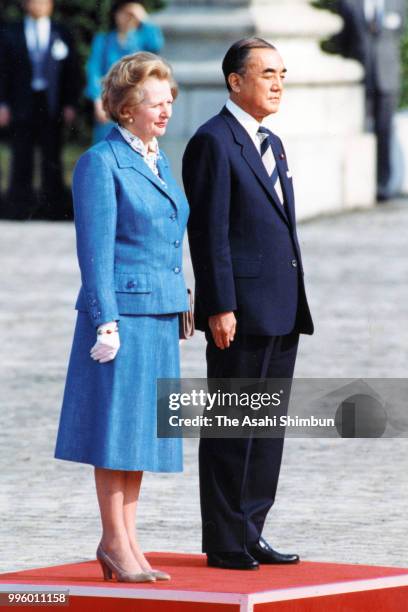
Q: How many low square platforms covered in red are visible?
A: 1